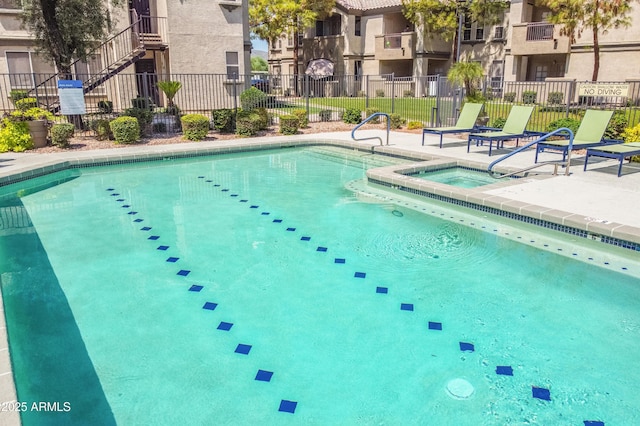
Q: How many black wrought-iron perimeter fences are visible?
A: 1